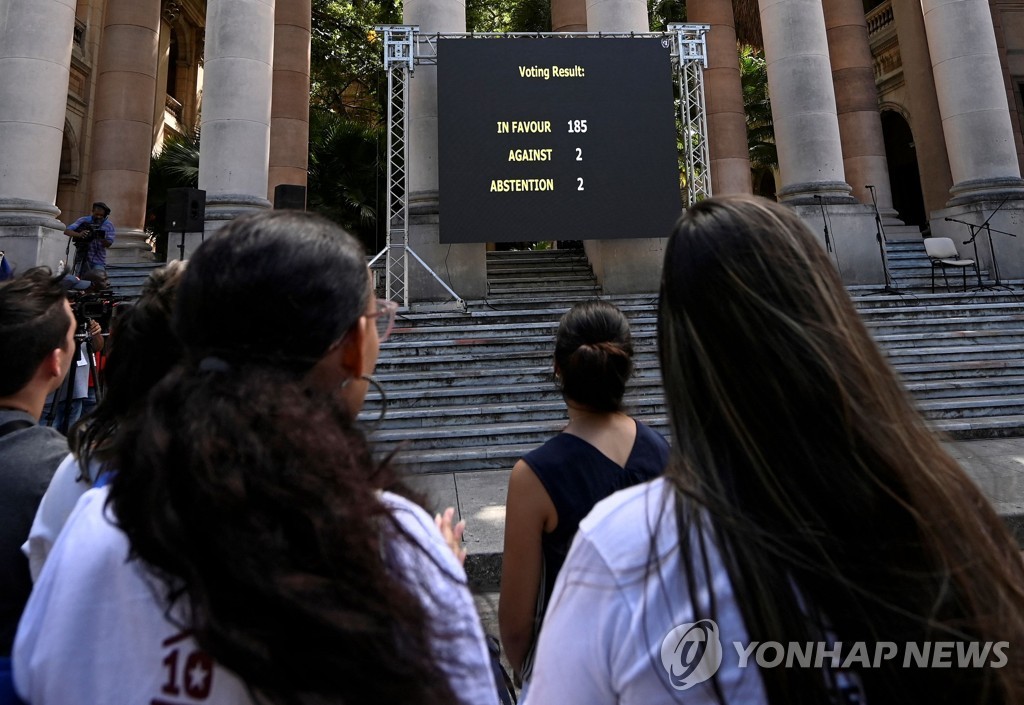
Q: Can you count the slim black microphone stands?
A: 4